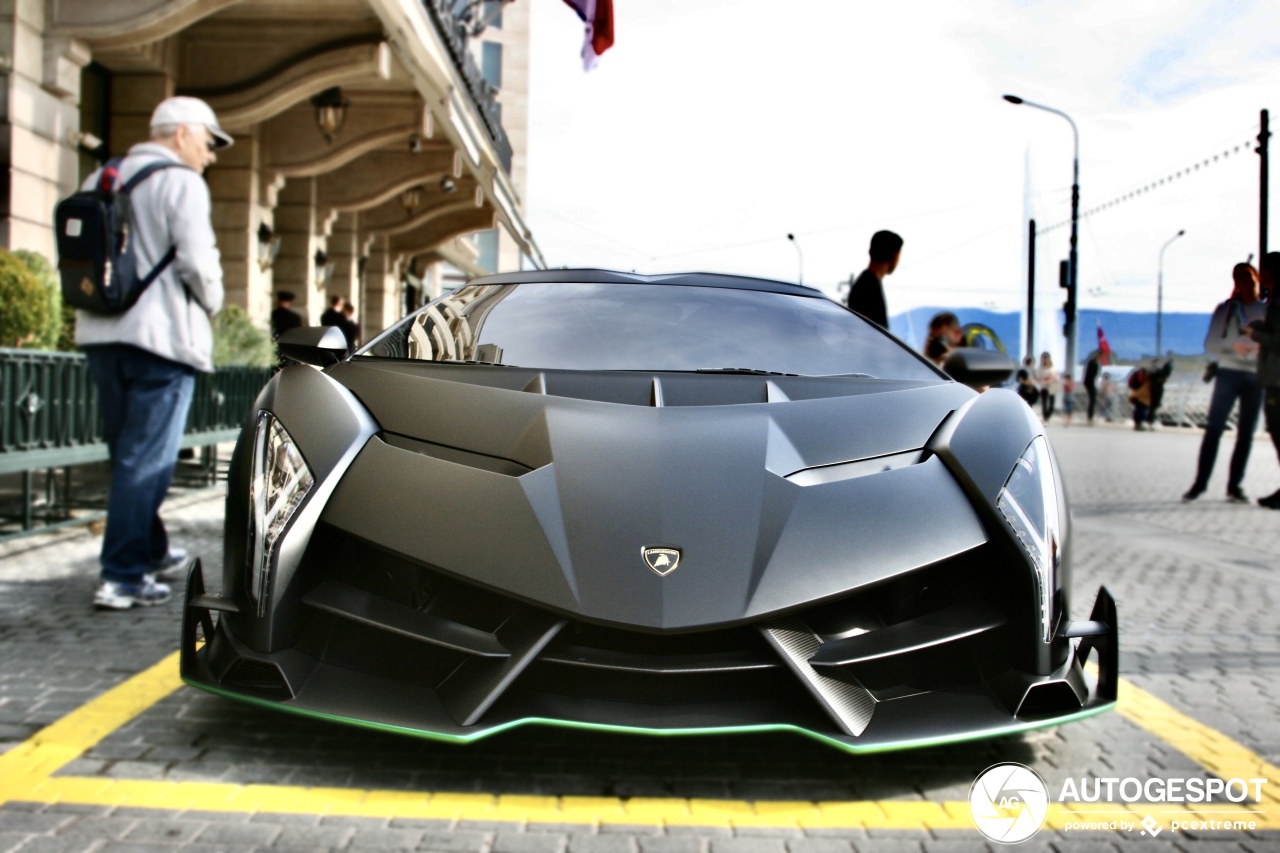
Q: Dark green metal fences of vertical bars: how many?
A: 1